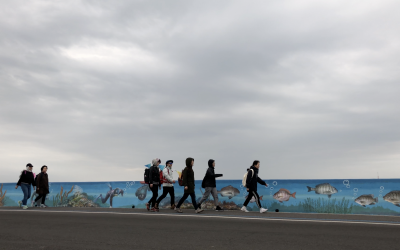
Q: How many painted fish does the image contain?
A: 6